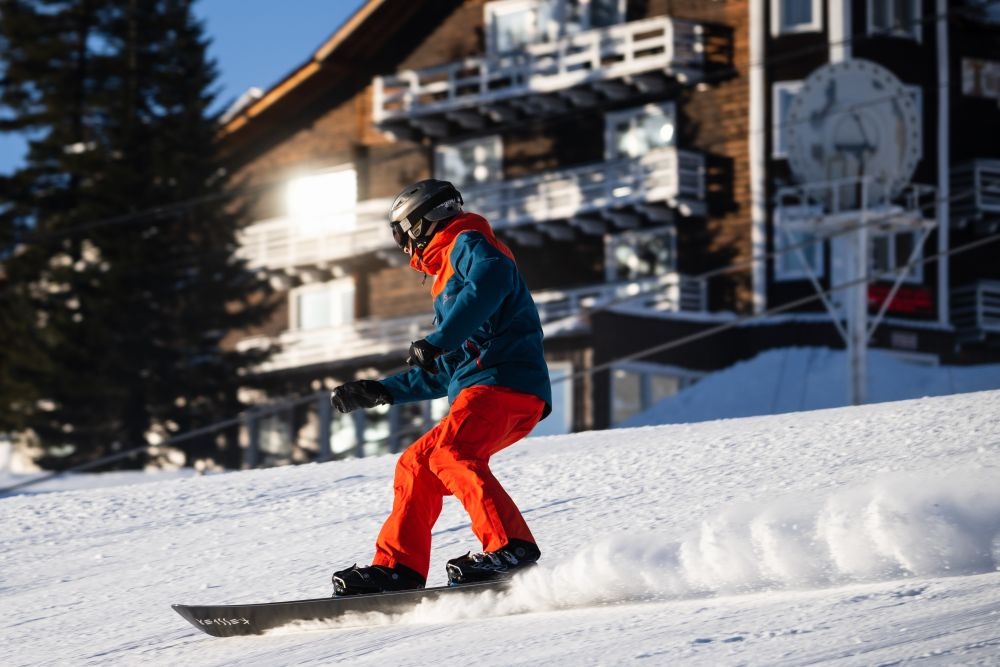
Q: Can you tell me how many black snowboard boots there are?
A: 2